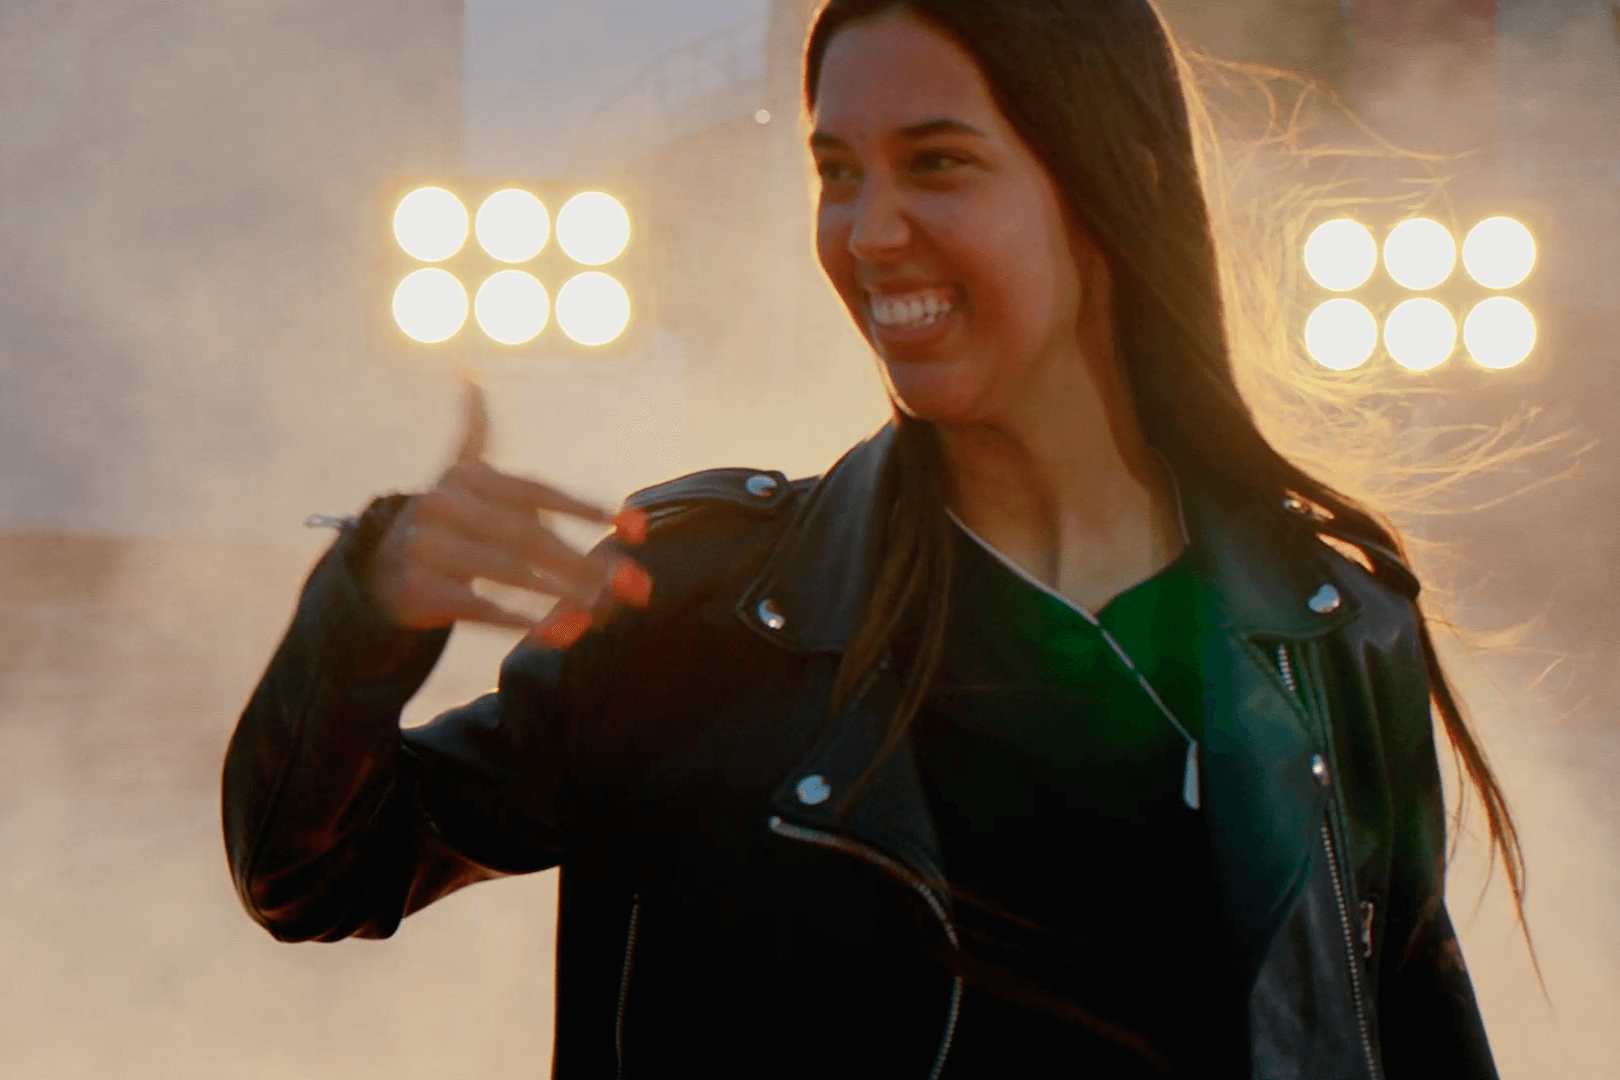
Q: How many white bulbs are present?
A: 12